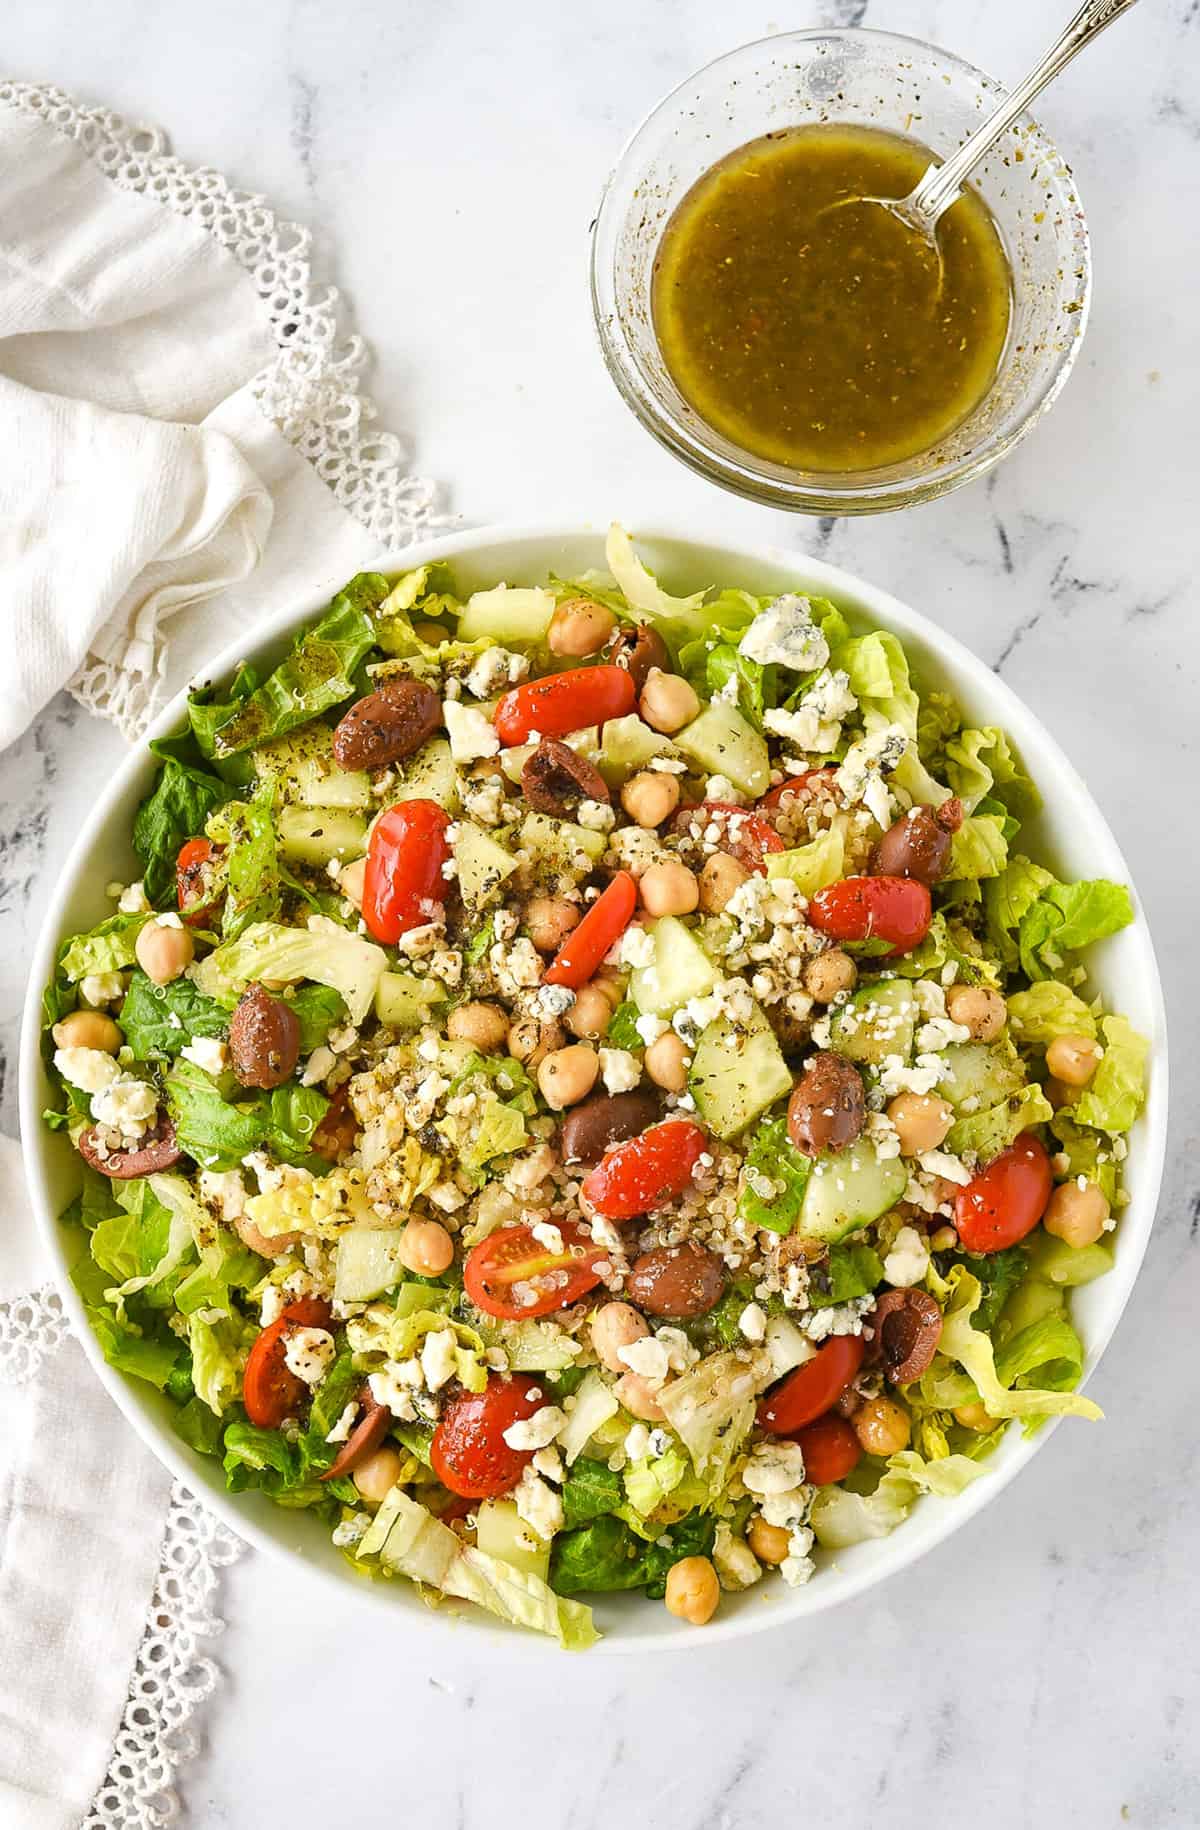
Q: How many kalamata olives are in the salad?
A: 11